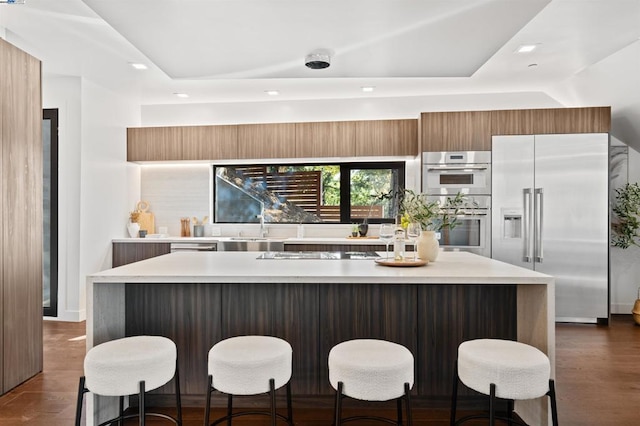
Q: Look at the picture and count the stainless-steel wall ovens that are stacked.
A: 2